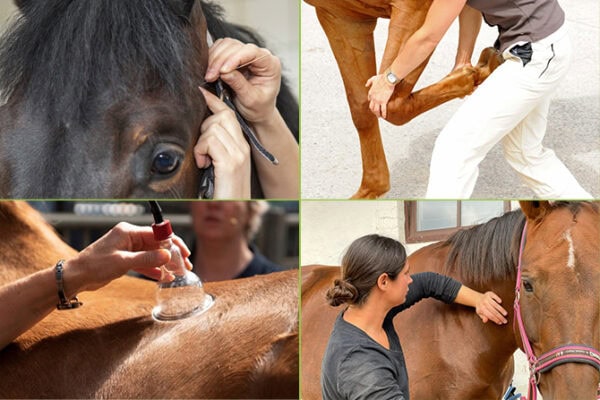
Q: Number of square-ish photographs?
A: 4